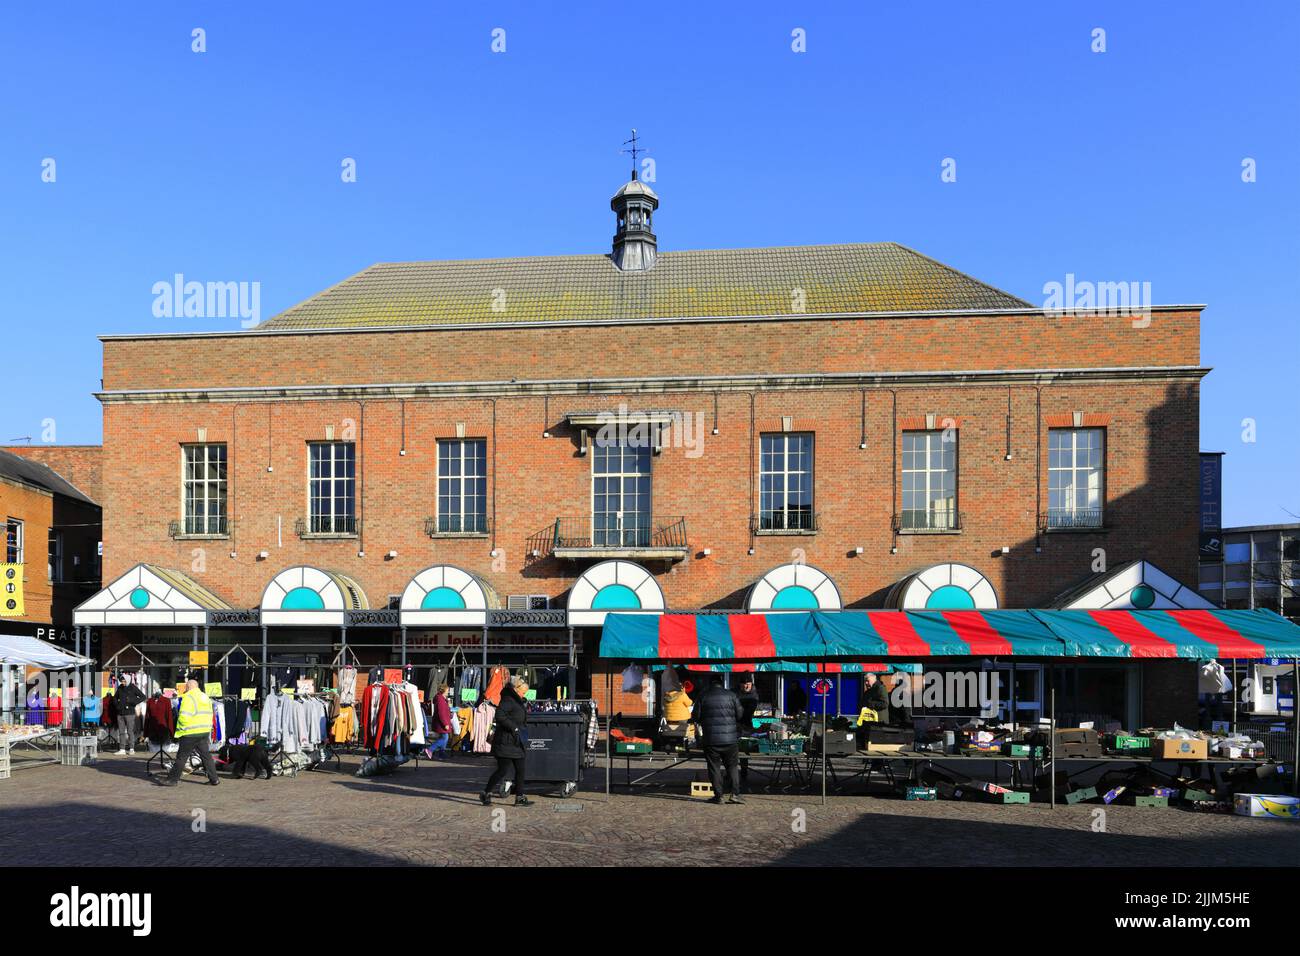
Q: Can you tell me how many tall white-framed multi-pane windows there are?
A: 7